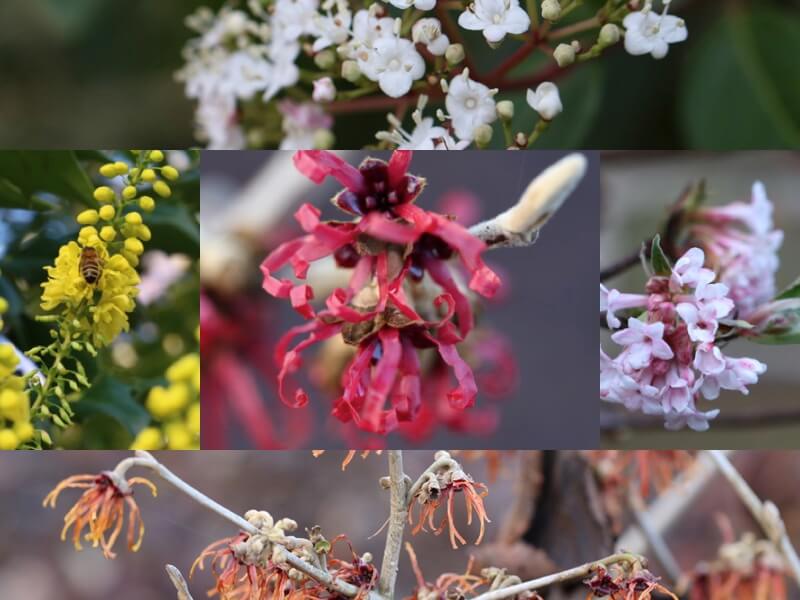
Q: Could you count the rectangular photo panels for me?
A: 5